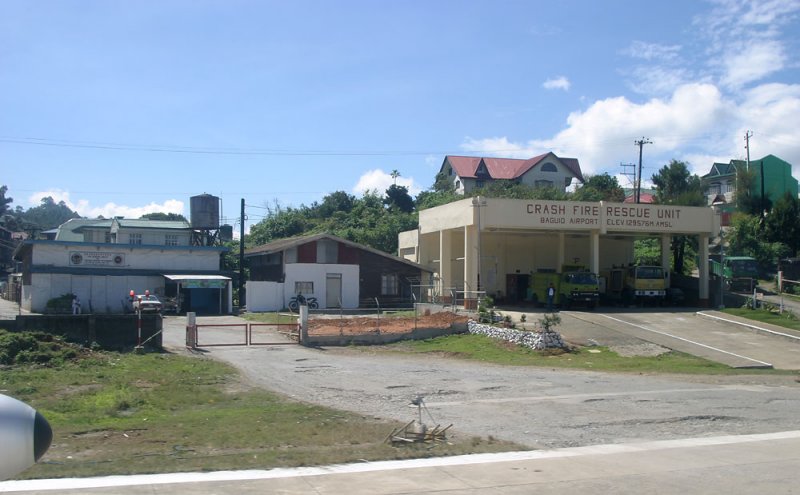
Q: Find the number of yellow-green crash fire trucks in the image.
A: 2